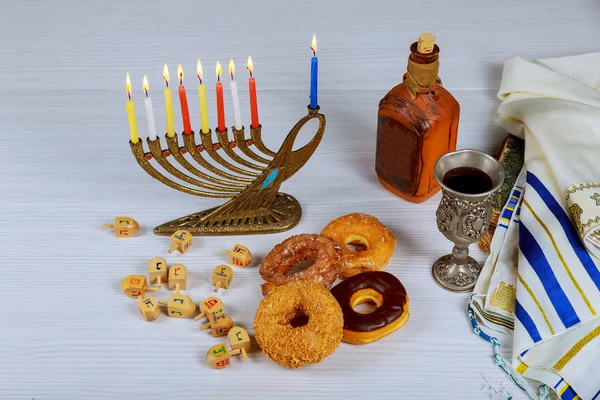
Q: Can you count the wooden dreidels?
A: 13